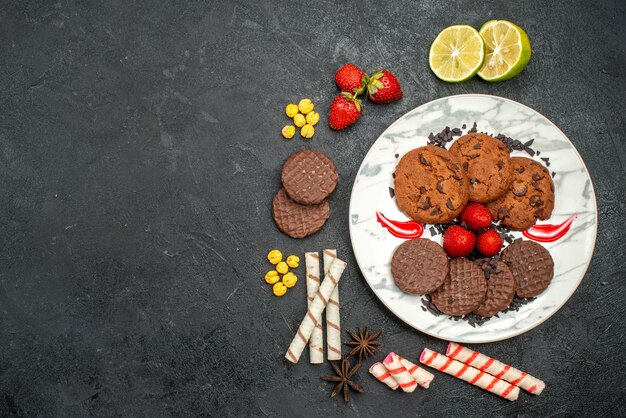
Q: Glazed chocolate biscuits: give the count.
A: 6